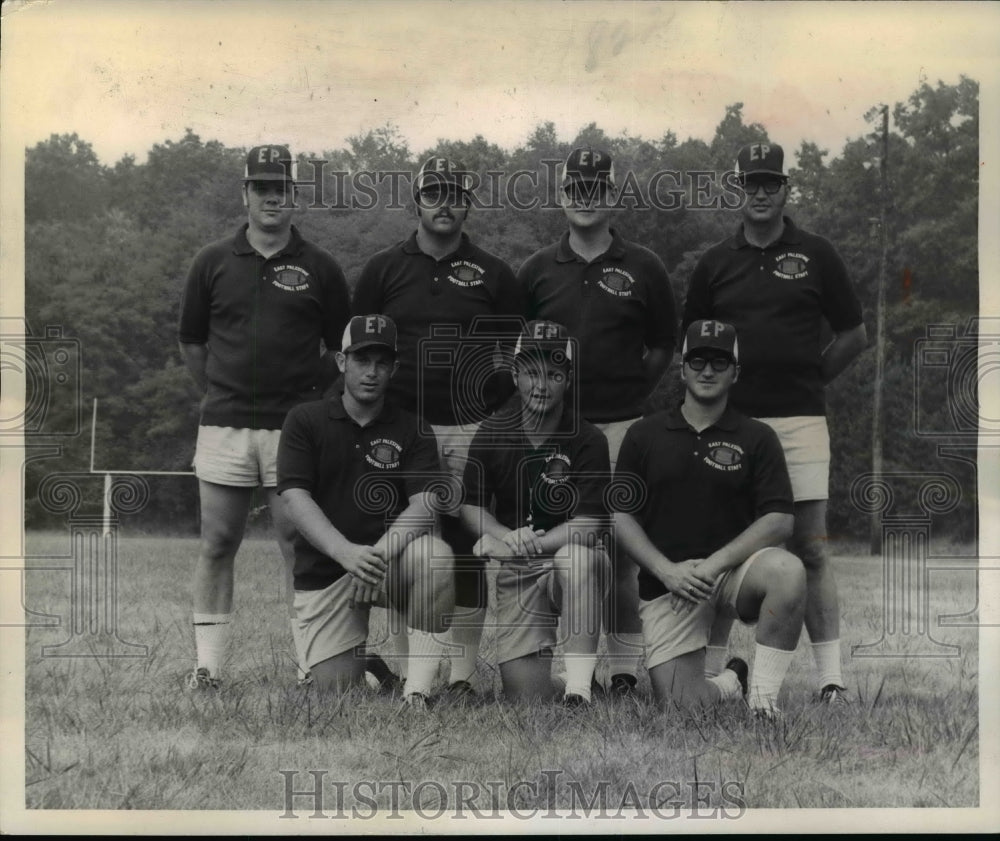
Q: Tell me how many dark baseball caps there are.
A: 7